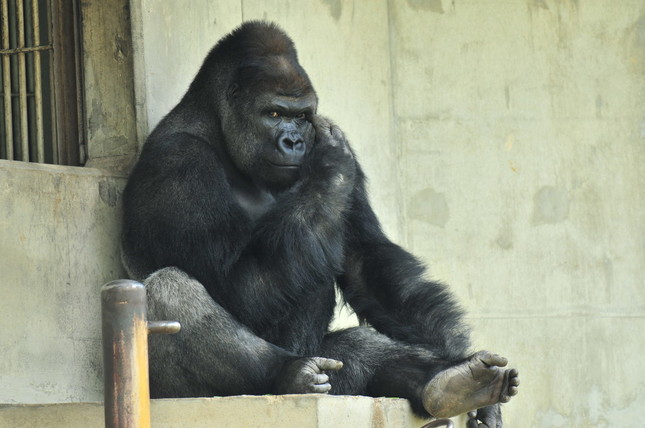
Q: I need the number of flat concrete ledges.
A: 1